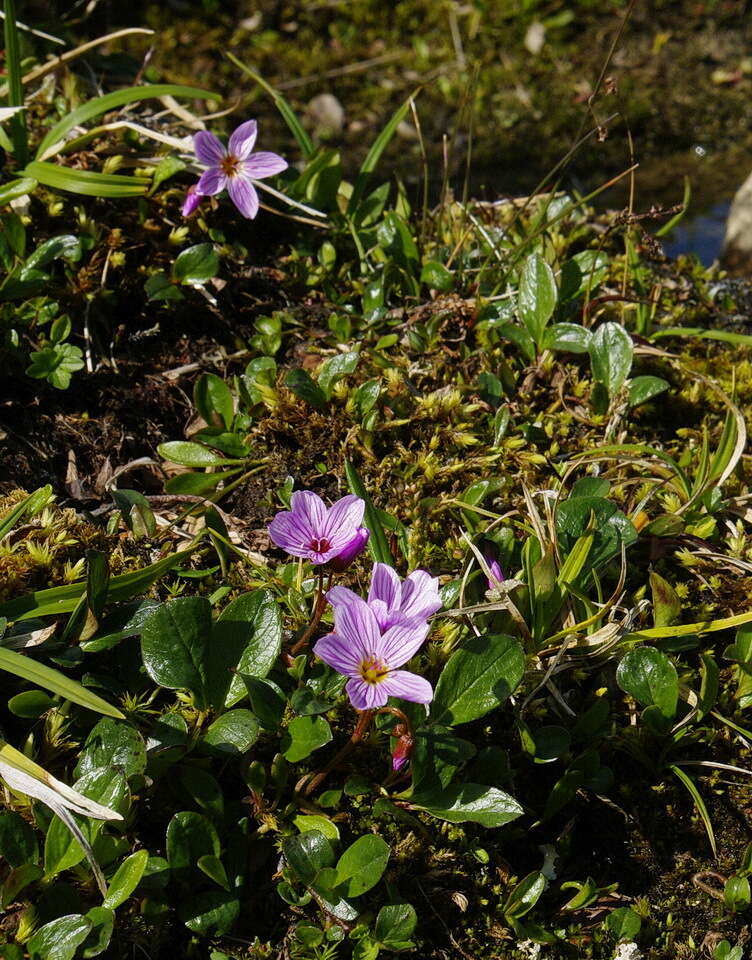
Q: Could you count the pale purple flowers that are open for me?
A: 4